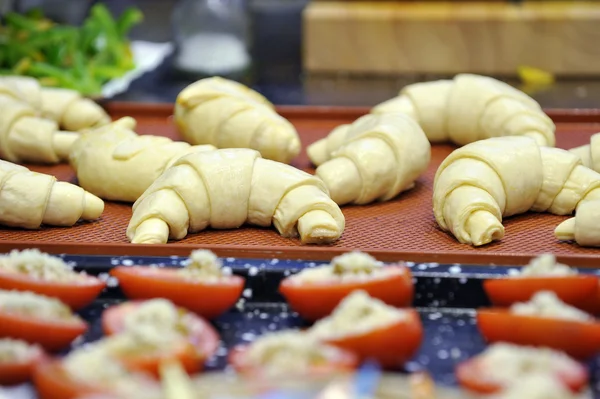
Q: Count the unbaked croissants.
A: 11